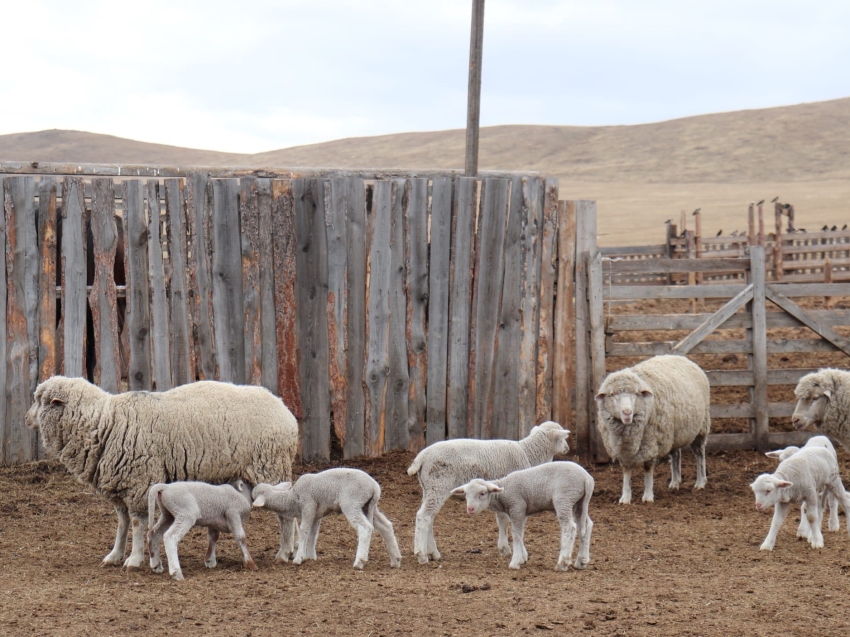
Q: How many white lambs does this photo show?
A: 6